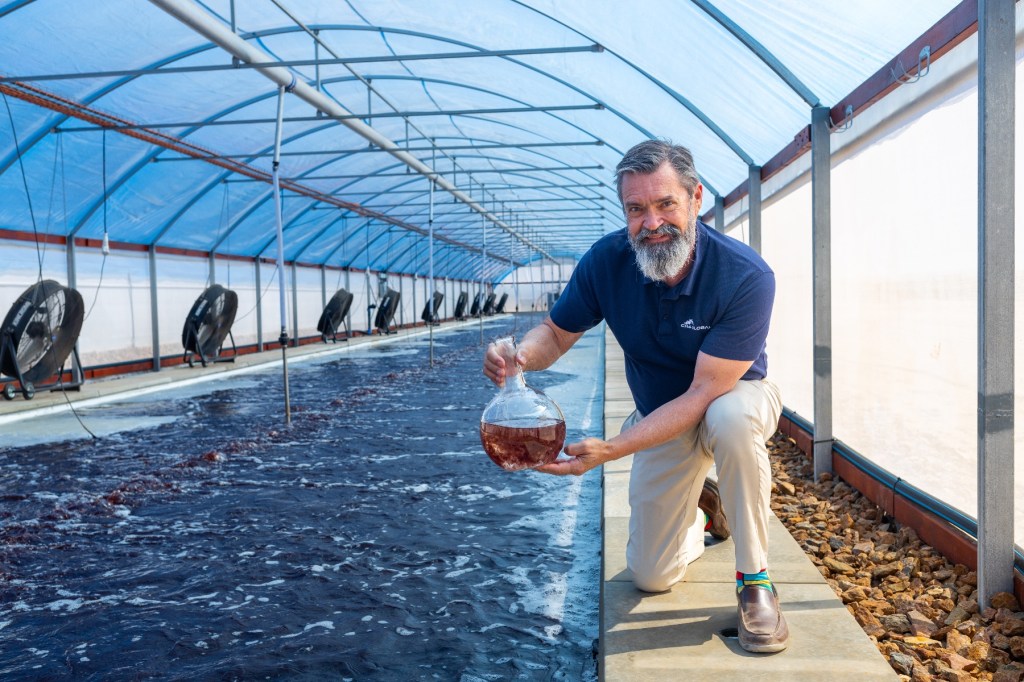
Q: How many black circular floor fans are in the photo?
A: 9